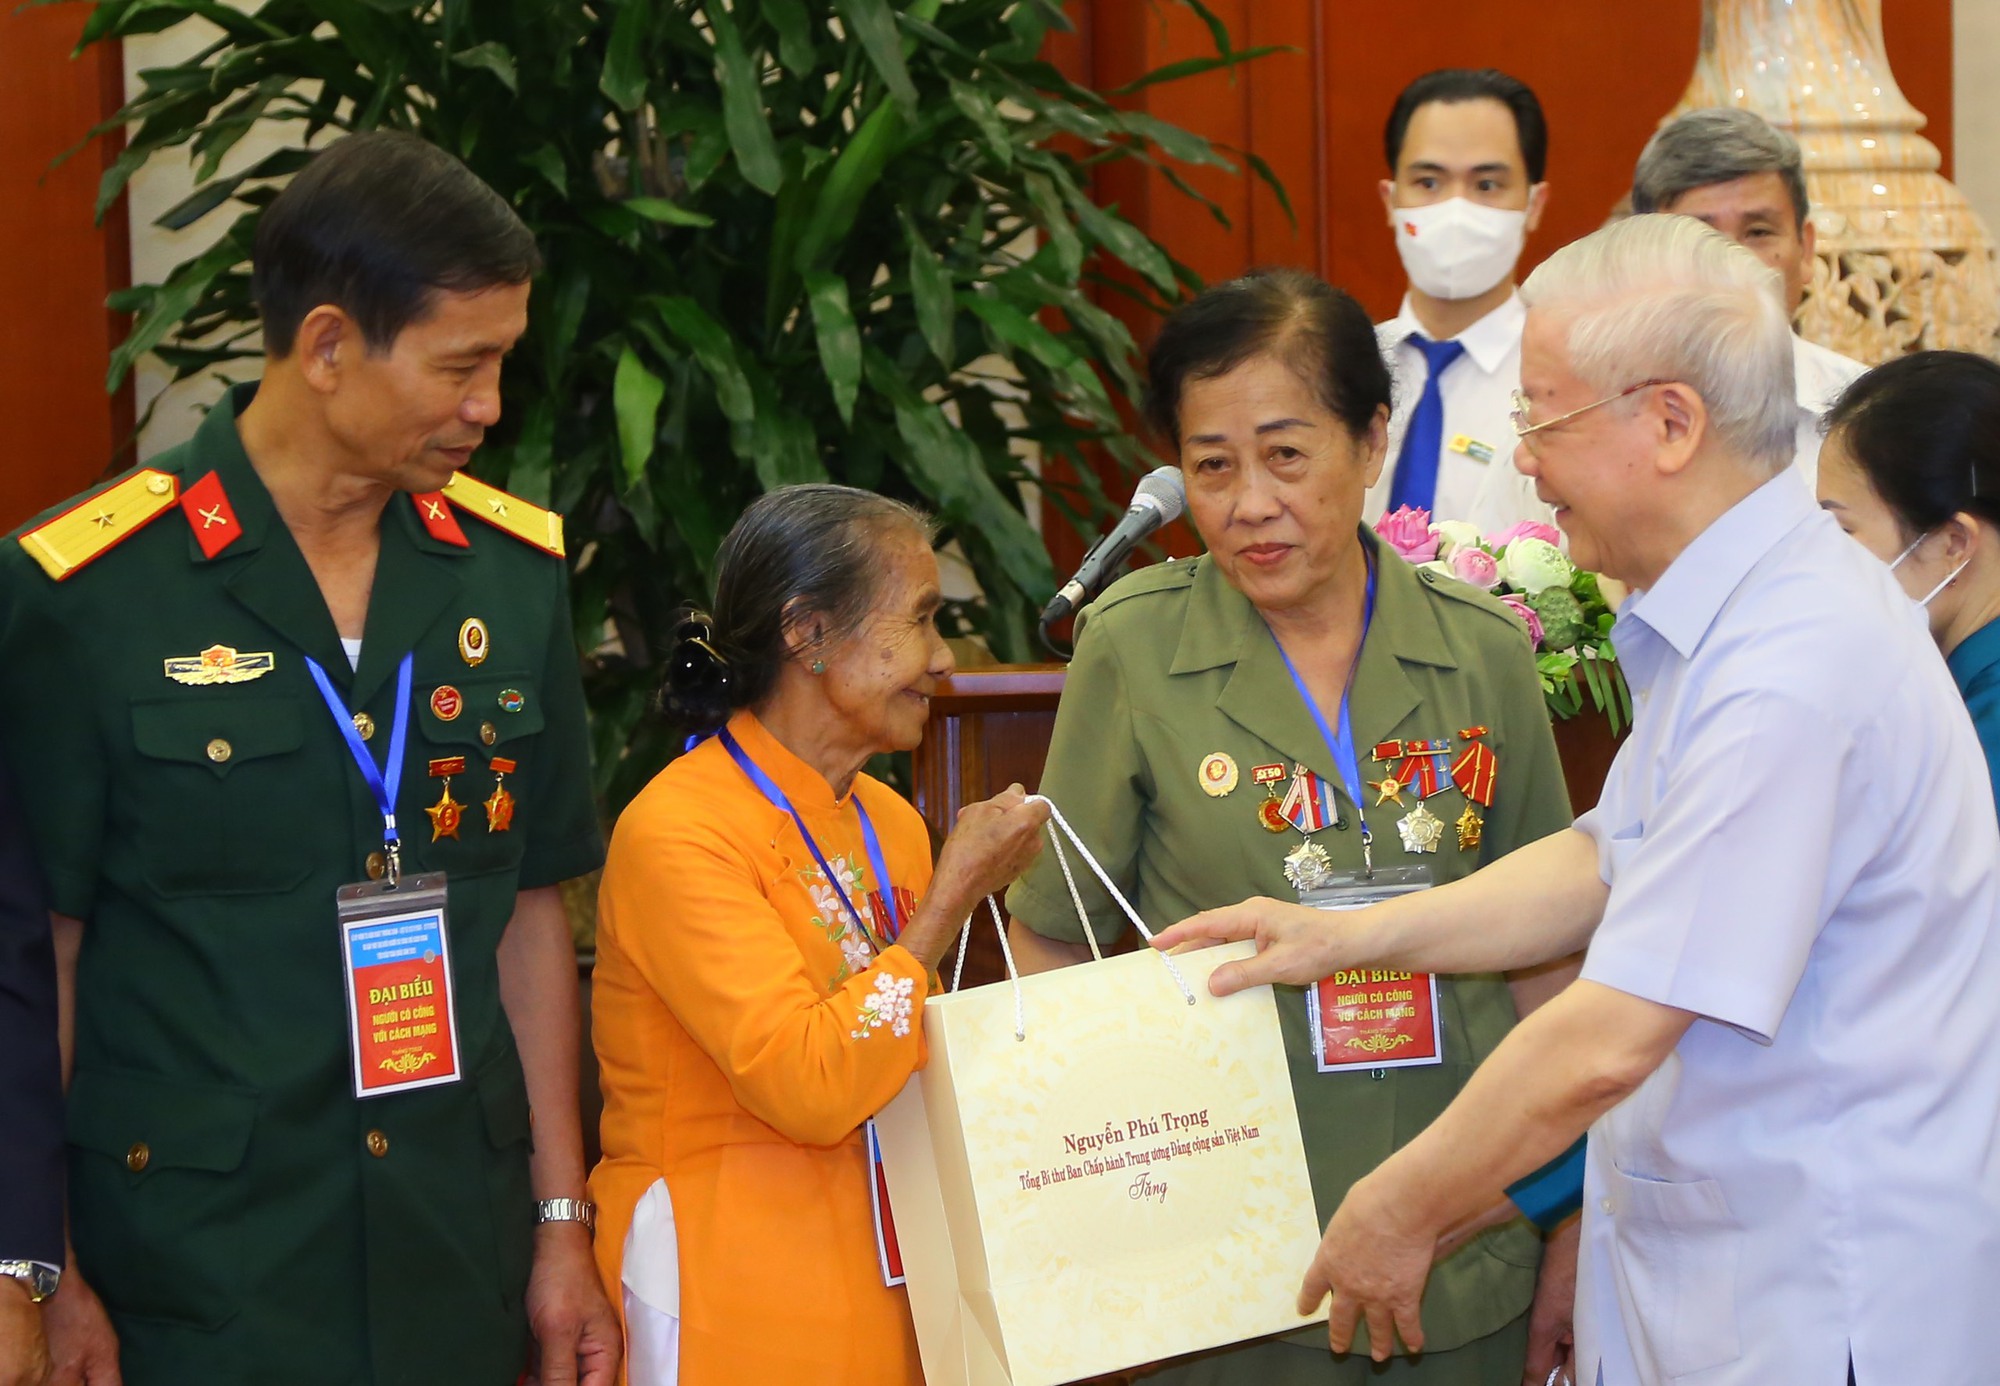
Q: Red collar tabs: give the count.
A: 2